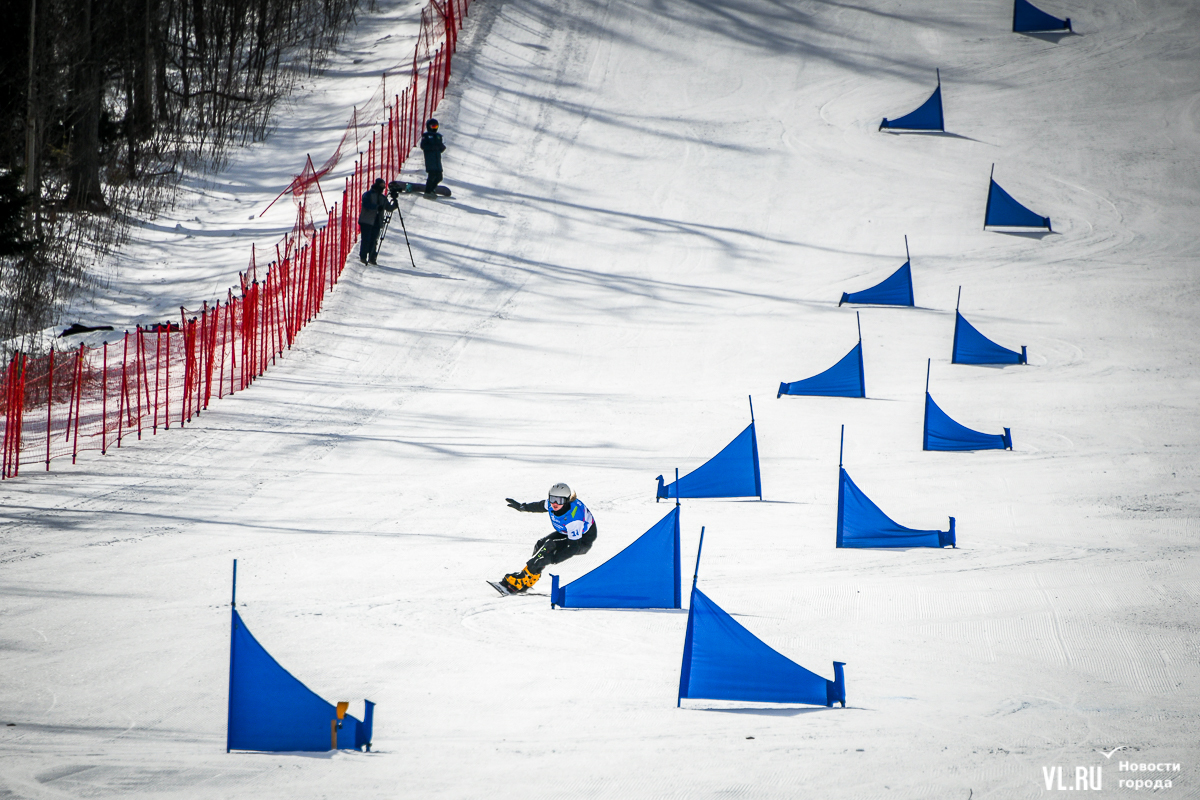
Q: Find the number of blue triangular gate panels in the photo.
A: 12